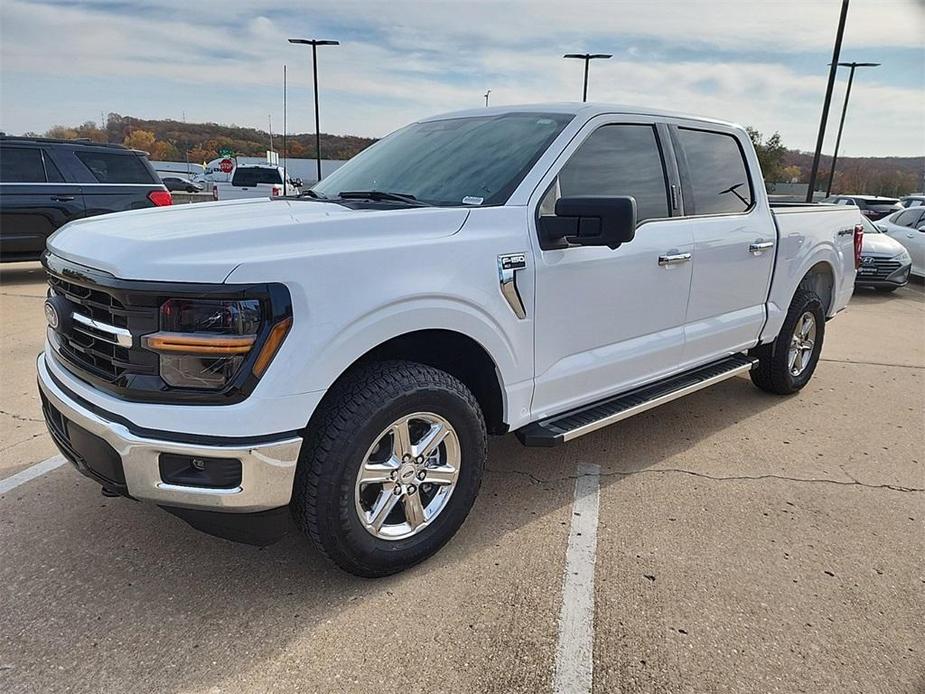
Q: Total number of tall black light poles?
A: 4